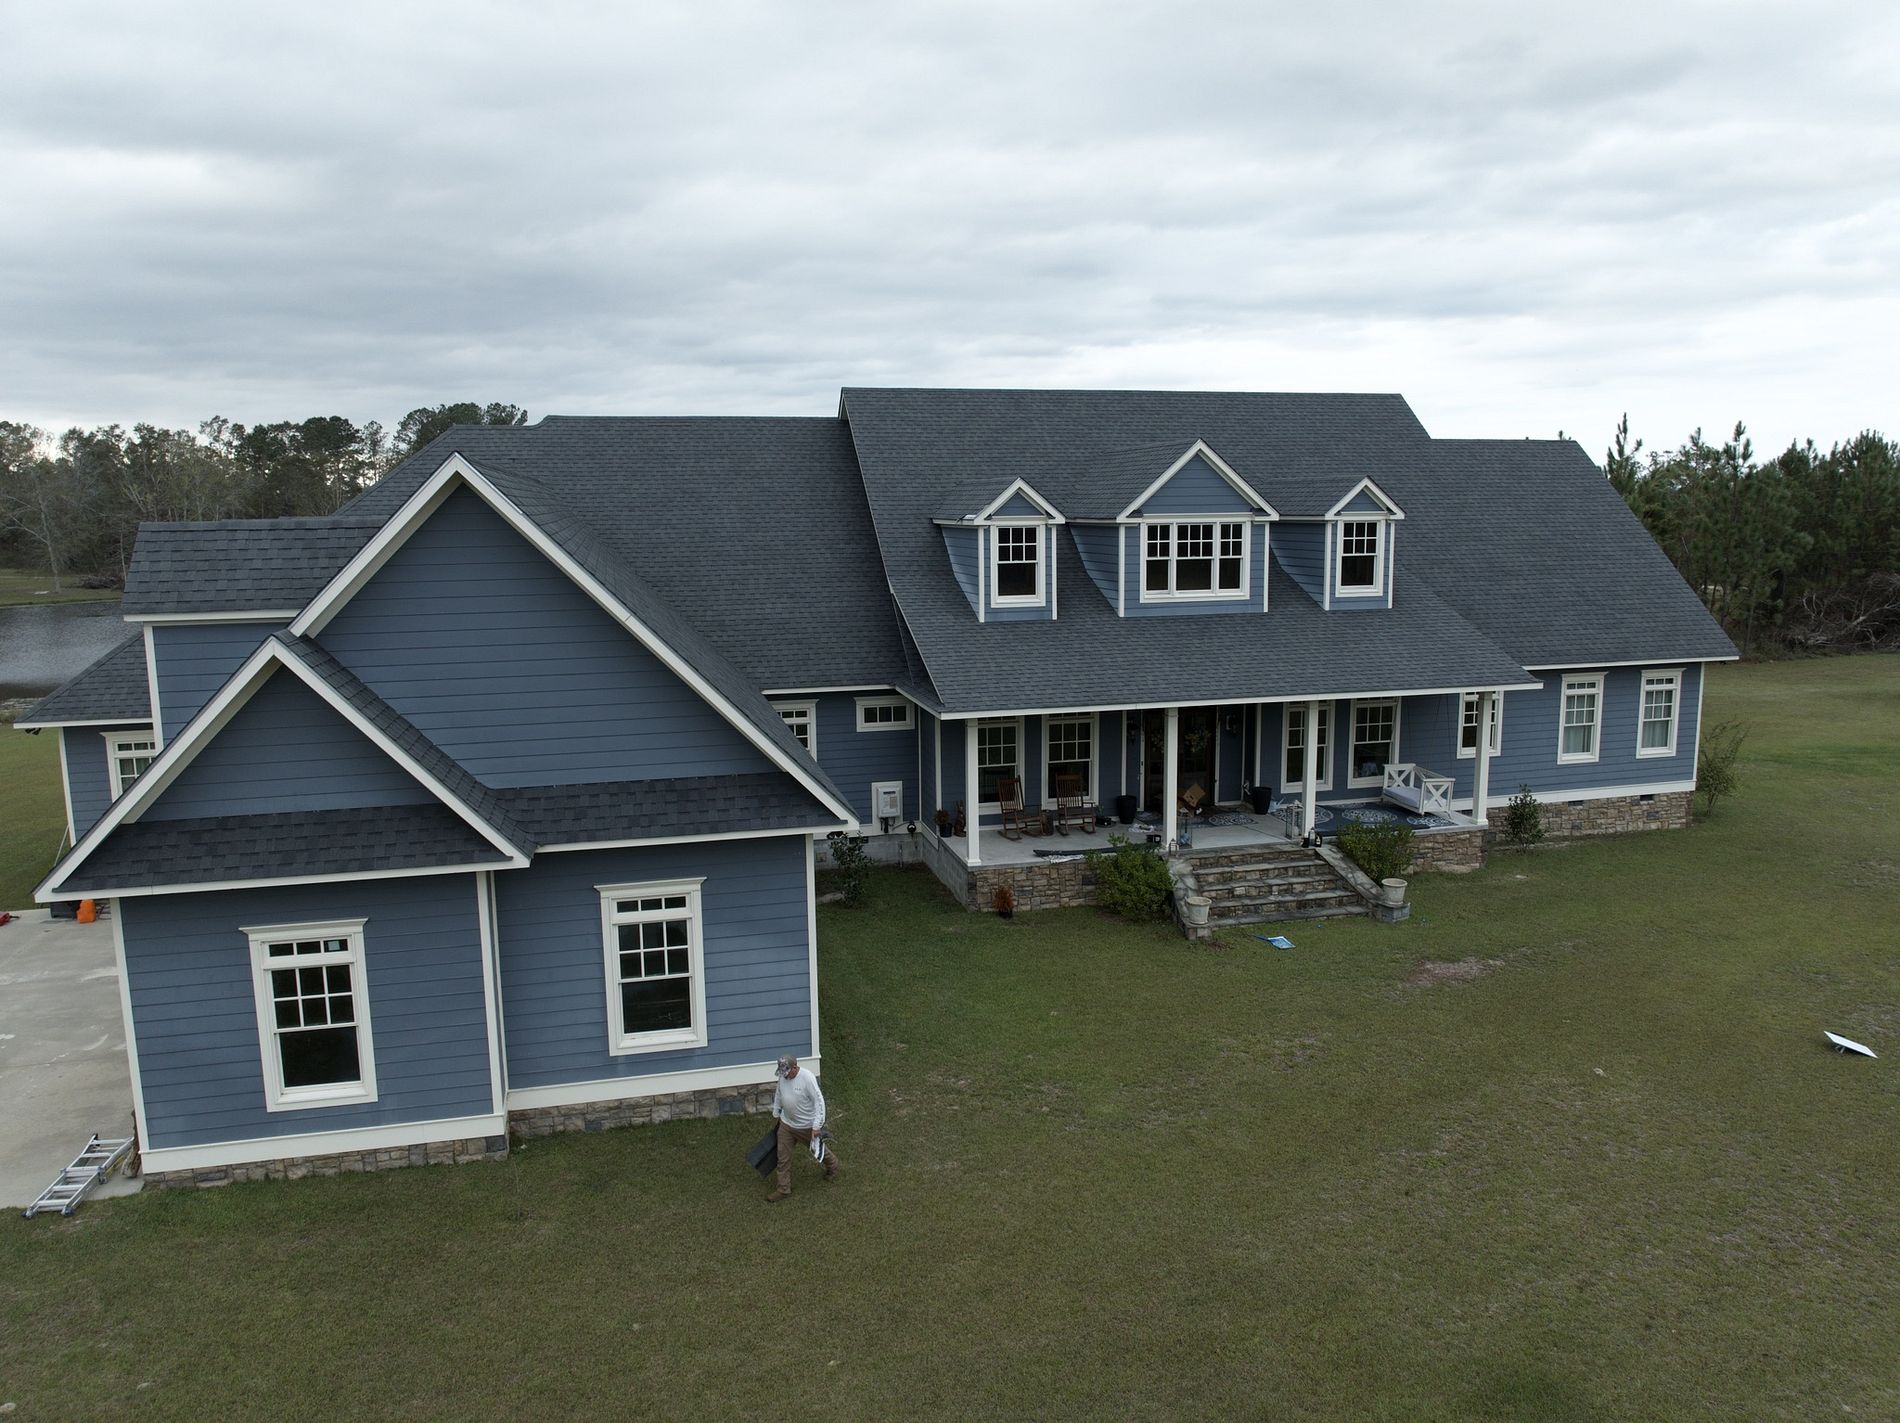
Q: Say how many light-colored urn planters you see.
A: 2